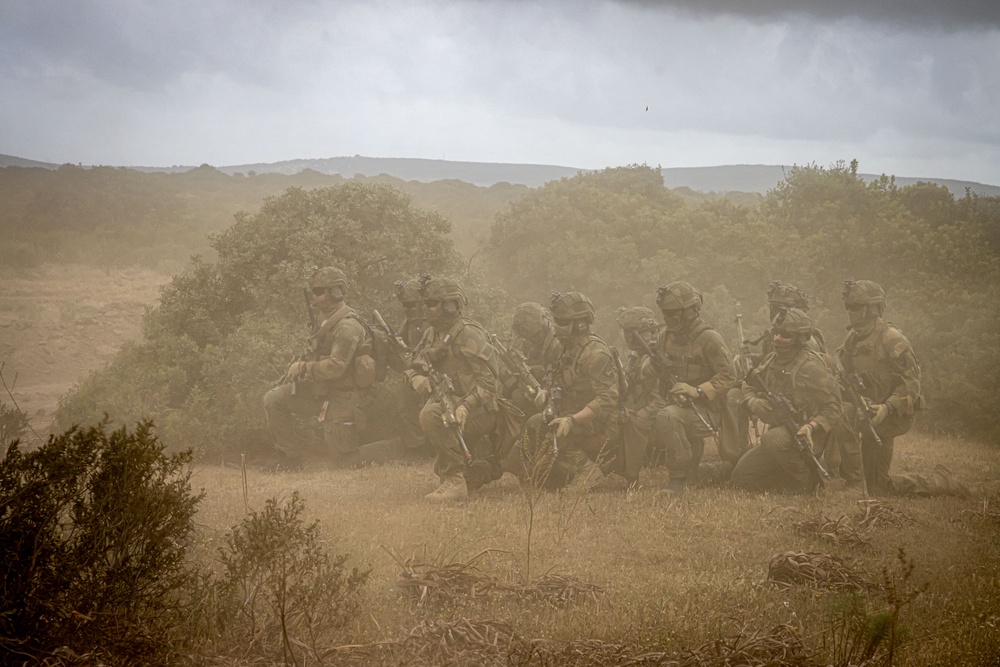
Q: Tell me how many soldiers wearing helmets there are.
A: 10